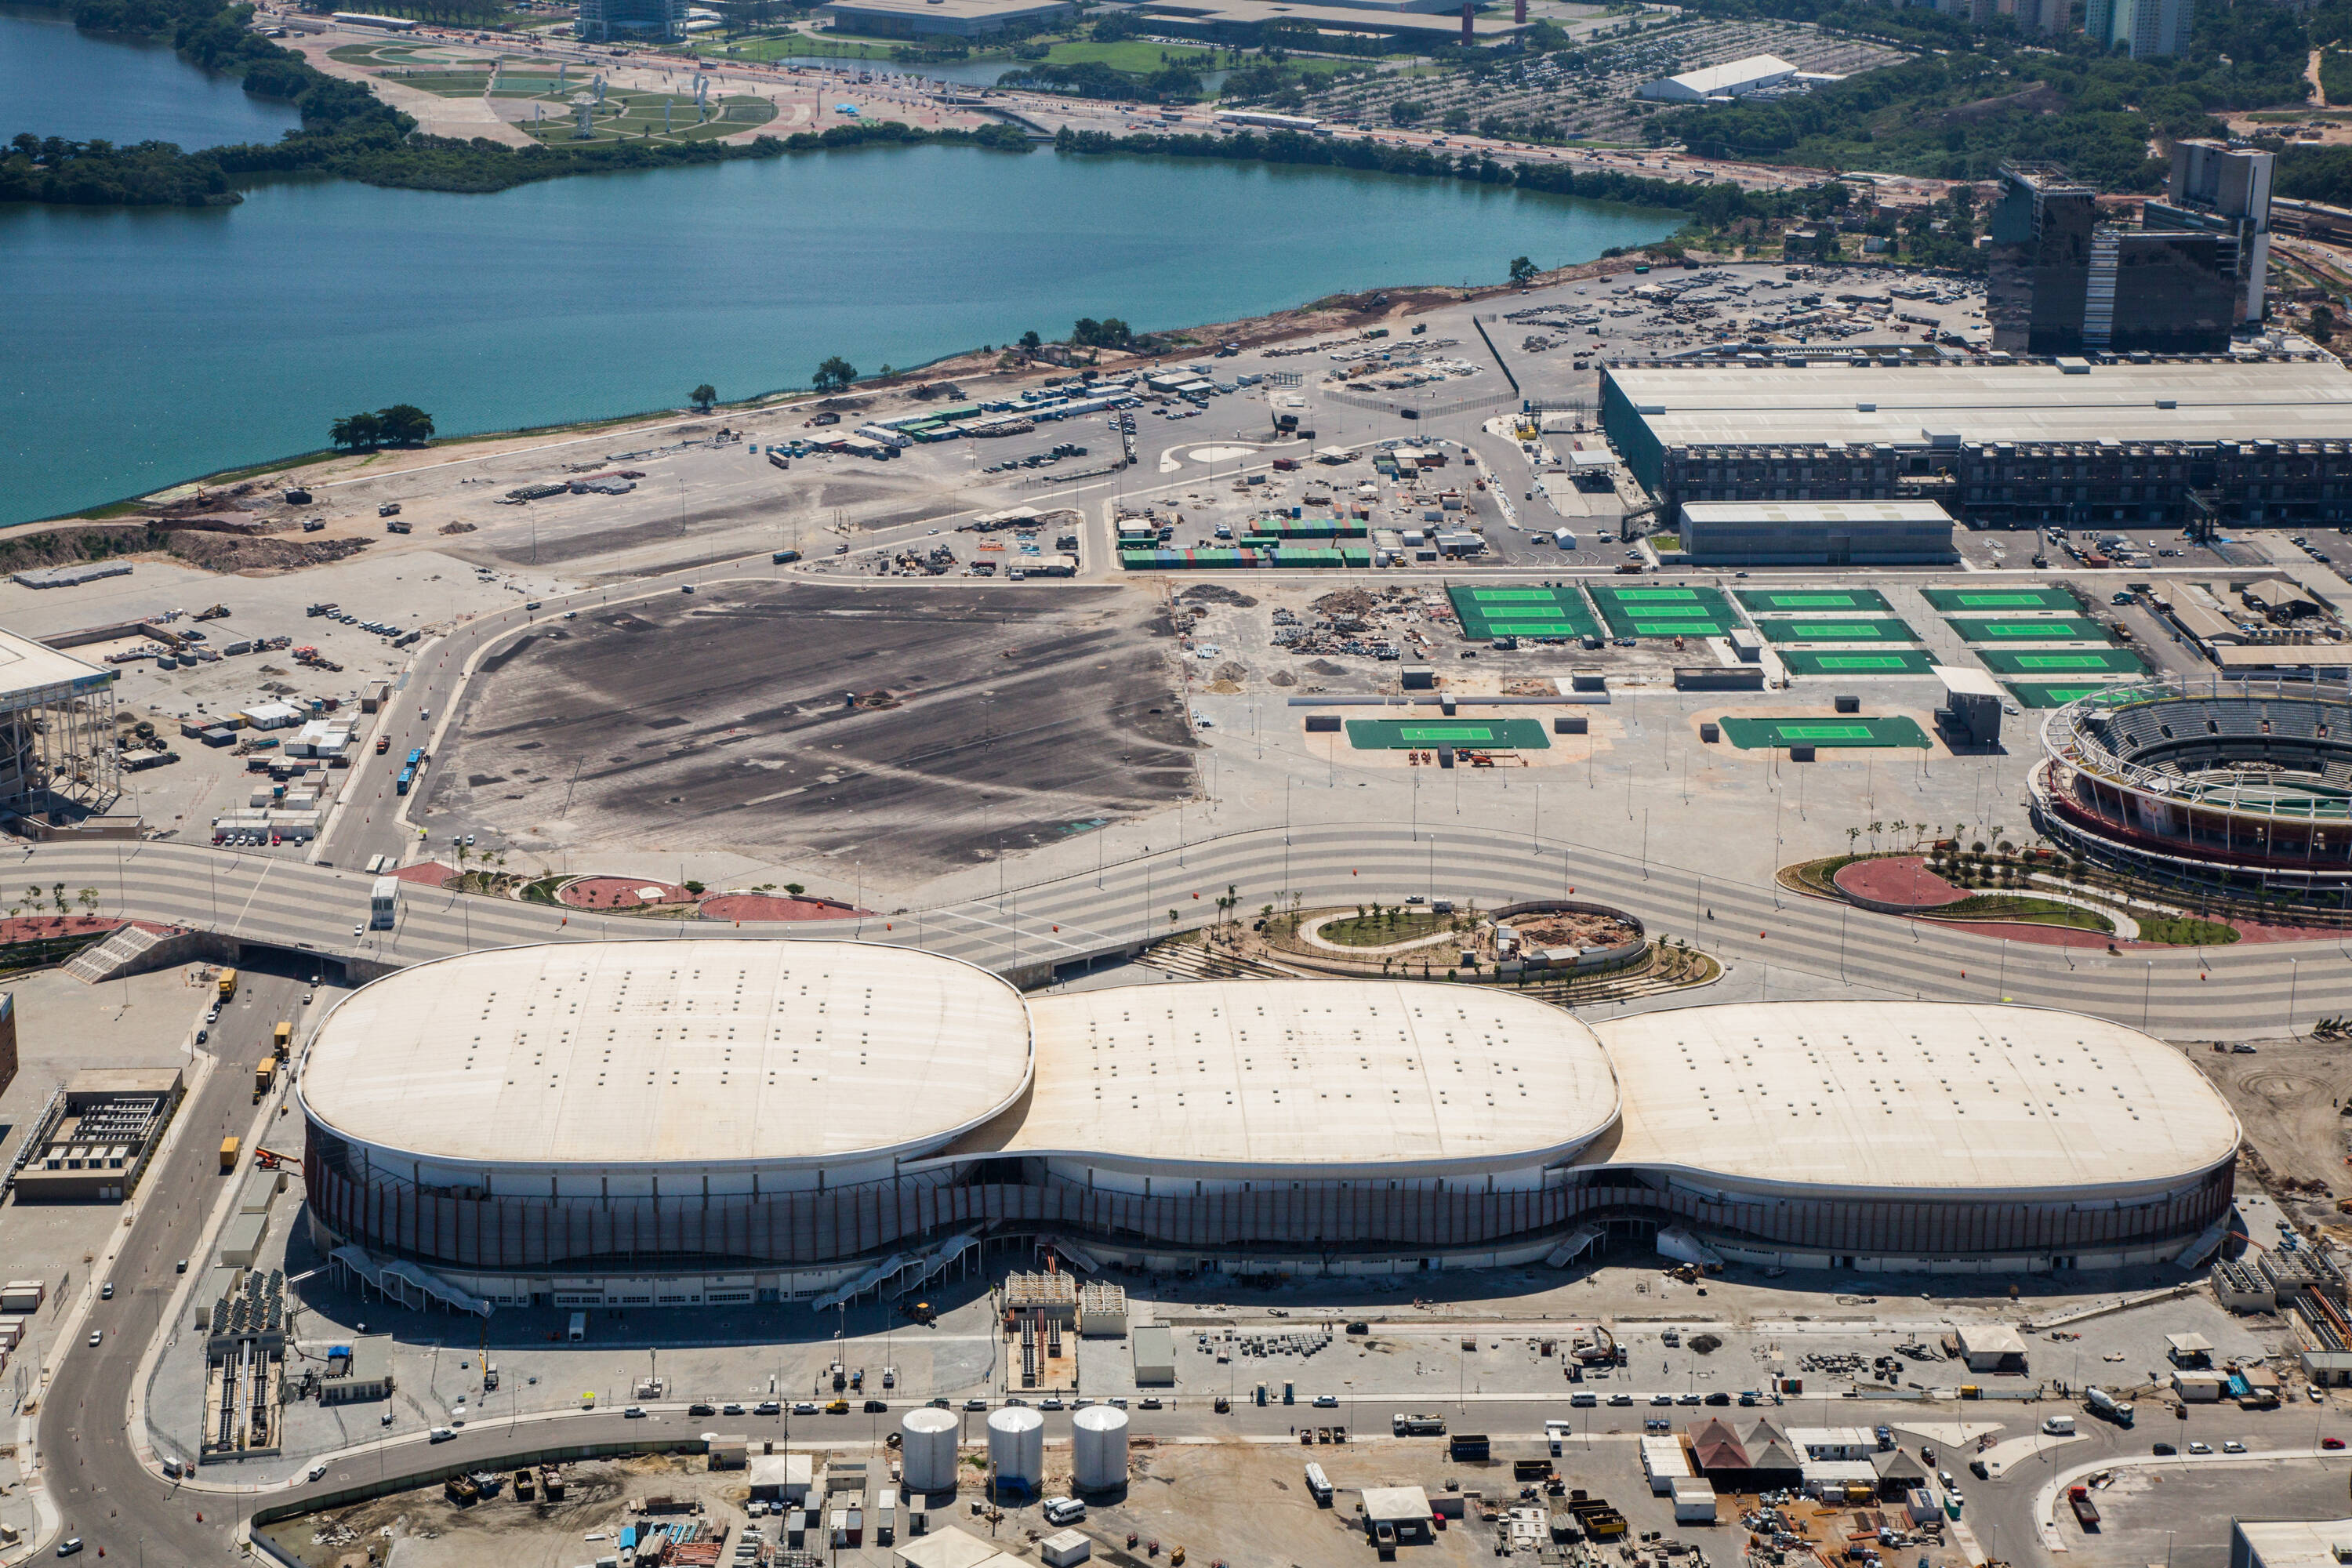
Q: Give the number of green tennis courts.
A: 15